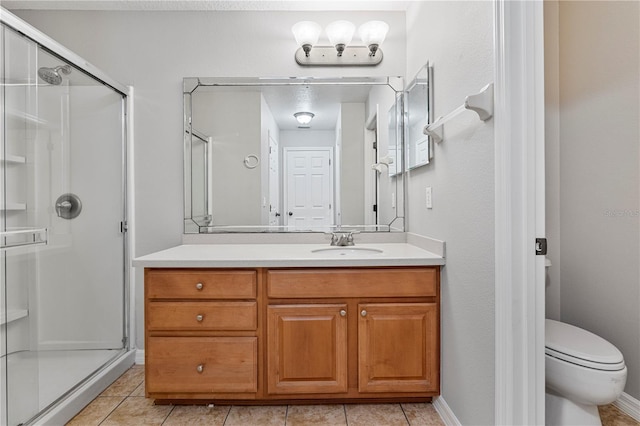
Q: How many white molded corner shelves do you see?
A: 3